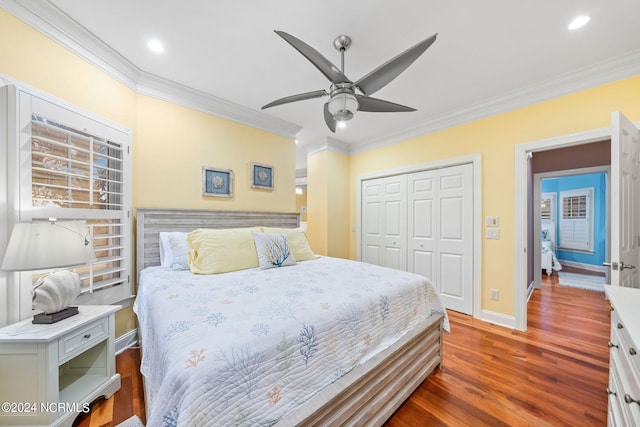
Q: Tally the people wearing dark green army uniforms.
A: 0